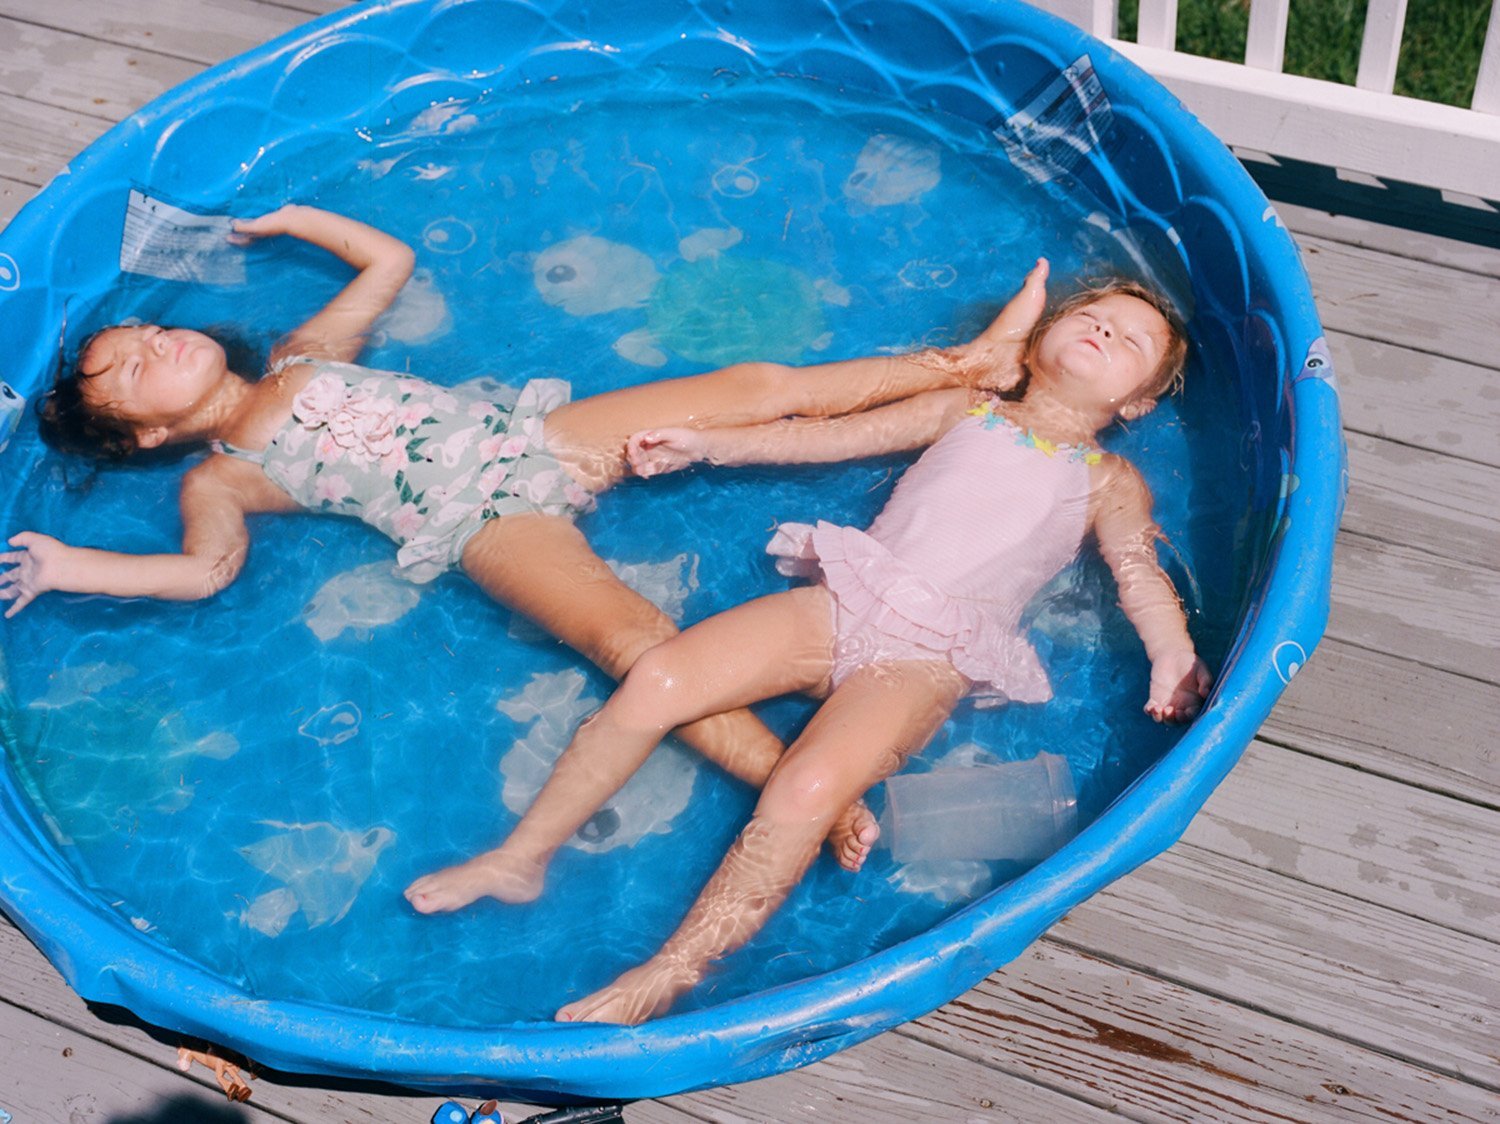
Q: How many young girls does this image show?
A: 2